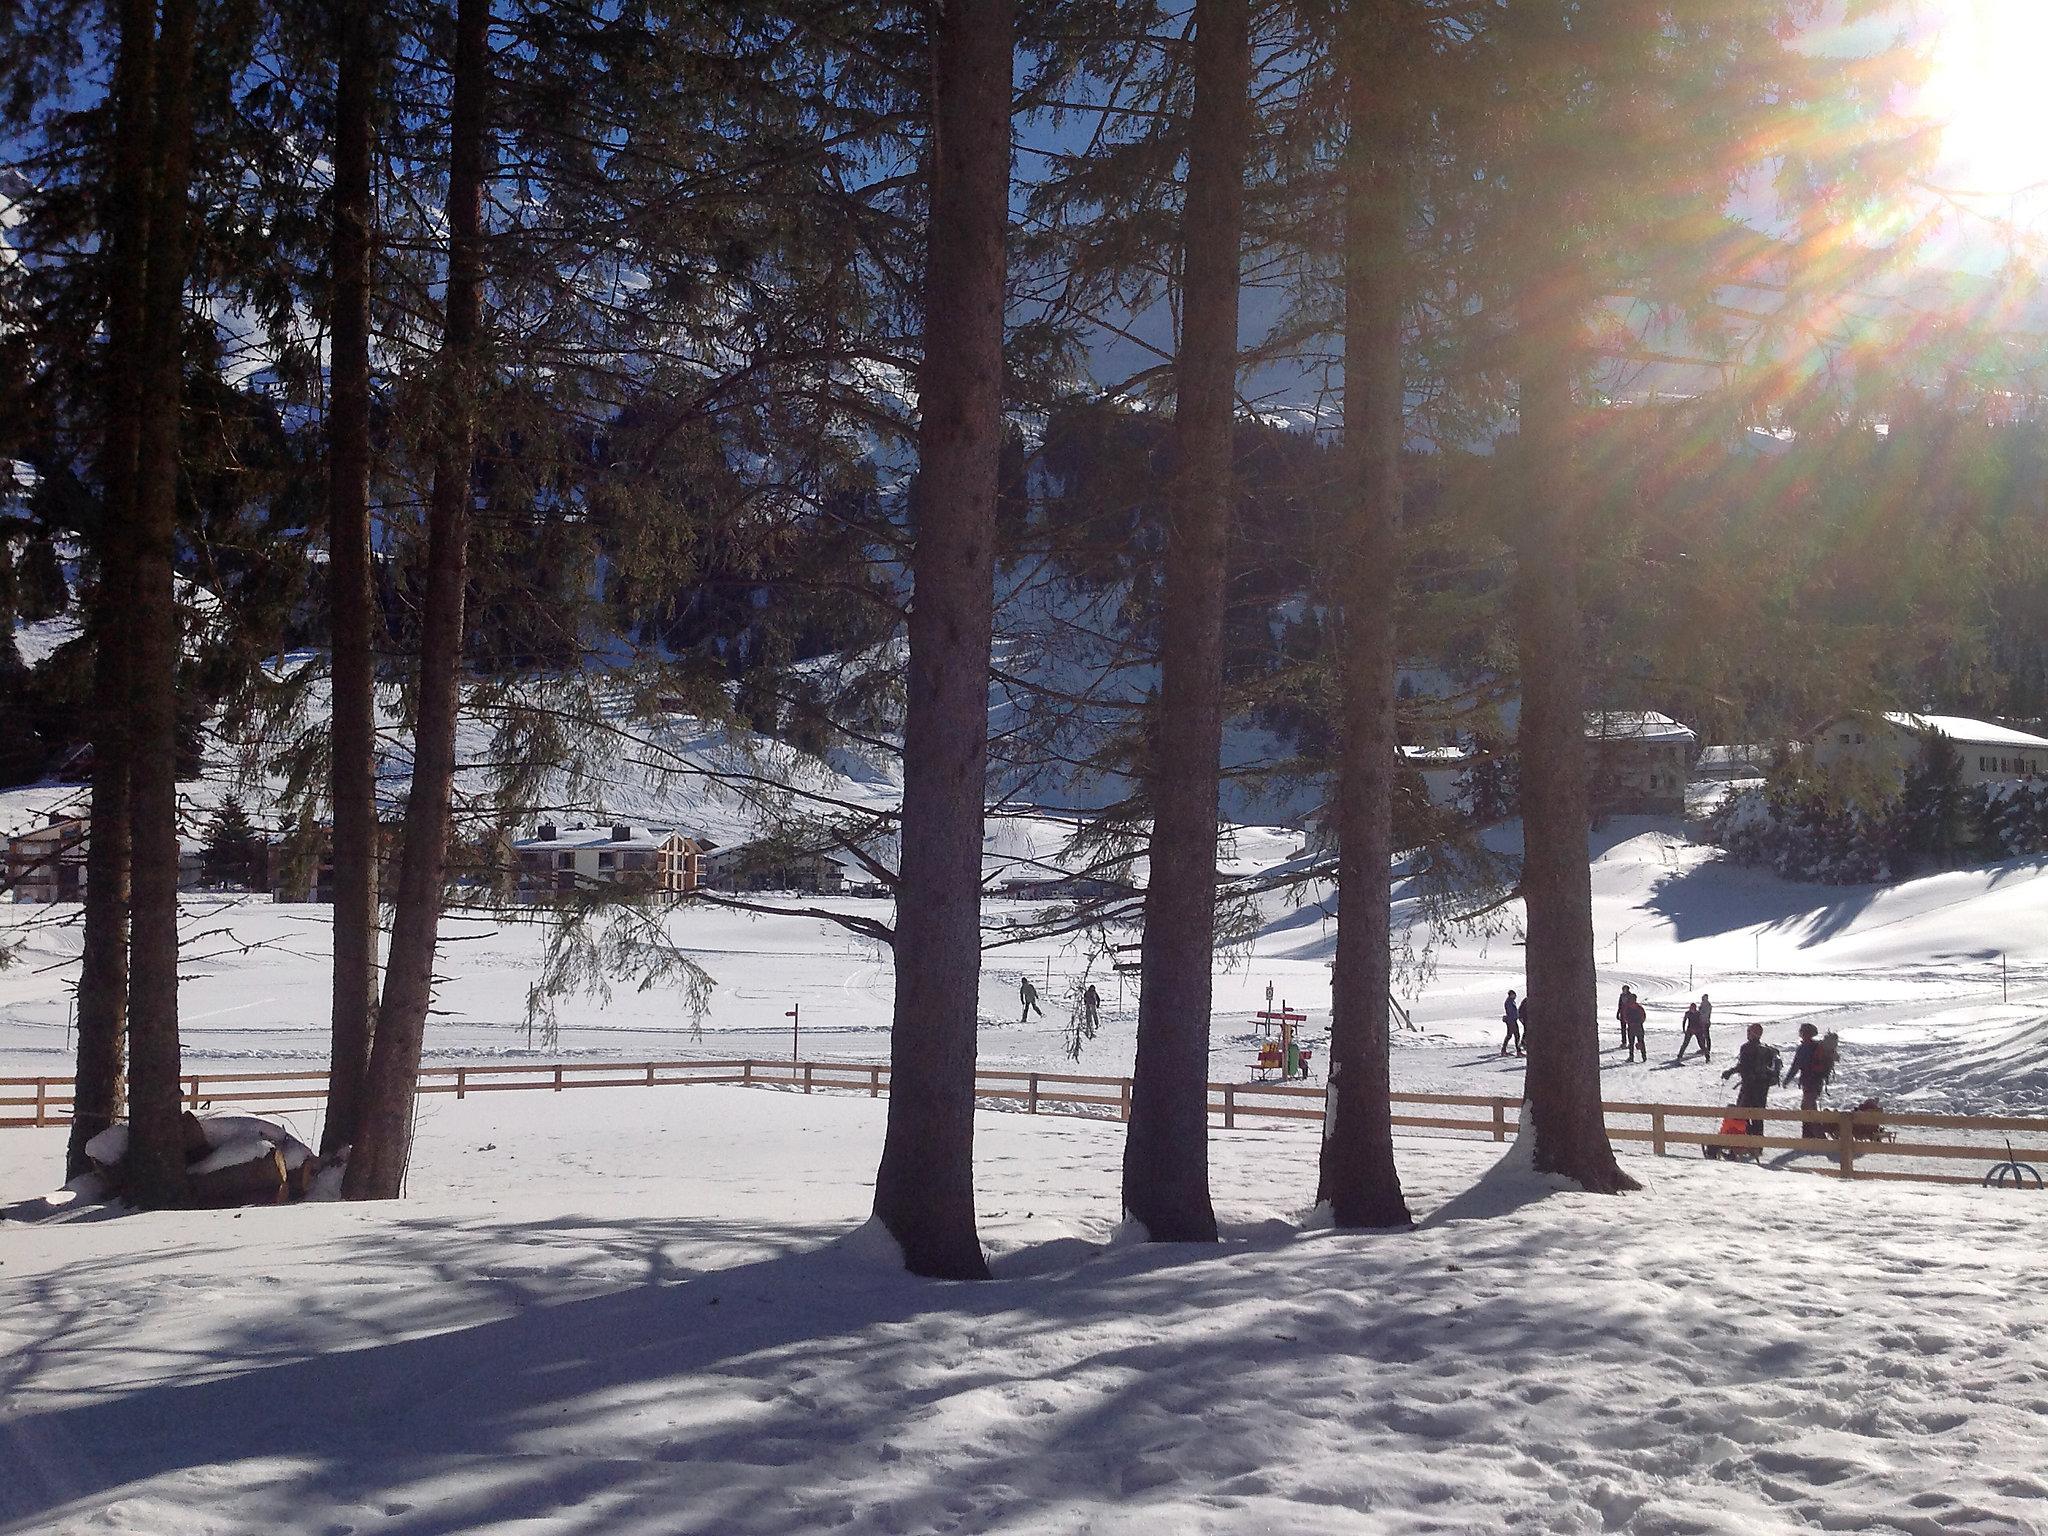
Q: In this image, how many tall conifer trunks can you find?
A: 8